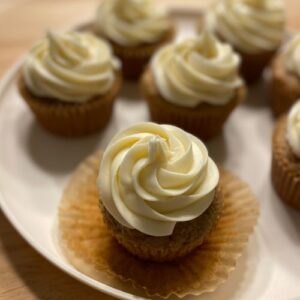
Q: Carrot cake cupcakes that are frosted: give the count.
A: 7